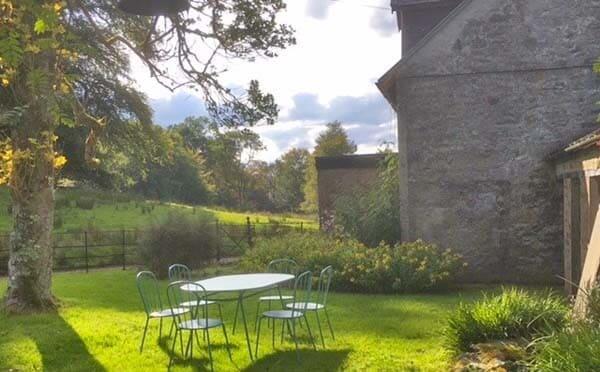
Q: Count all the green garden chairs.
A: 6